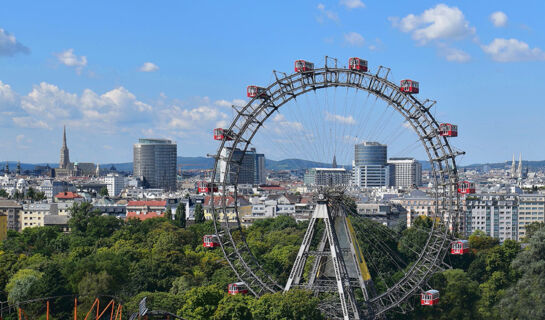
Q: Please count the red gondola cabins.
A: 12